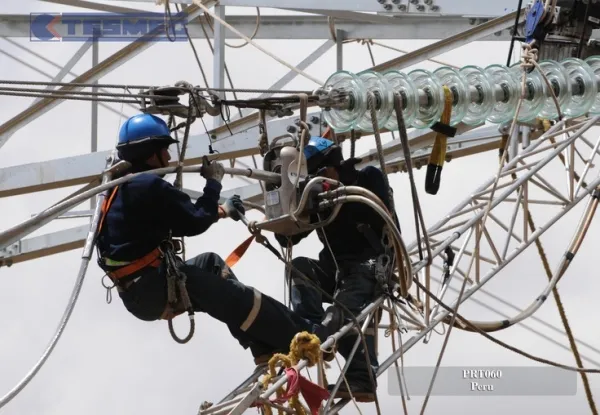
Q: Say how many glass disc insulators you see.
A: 11